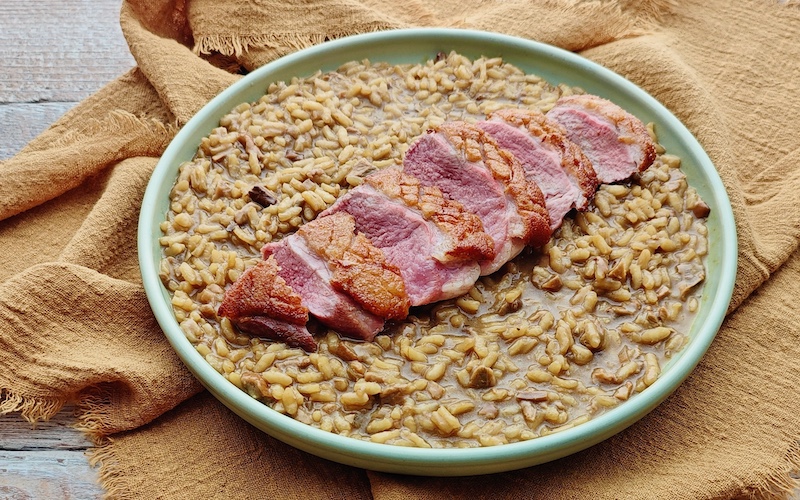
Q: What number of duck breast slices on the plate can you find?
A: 6